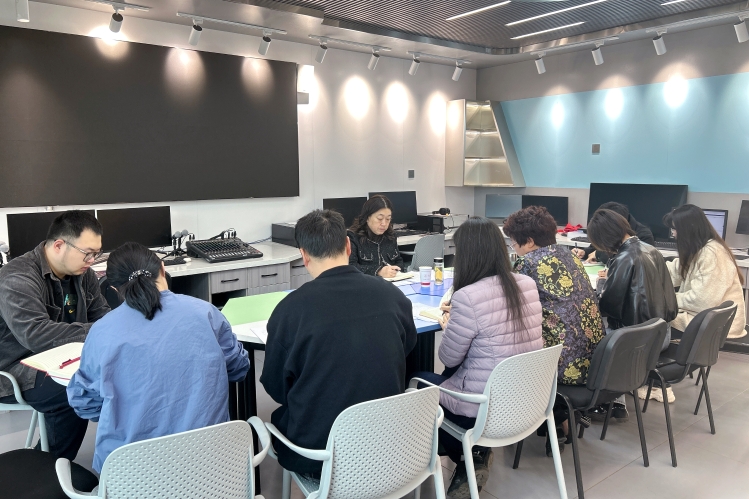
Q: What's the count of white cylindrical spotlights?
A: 12